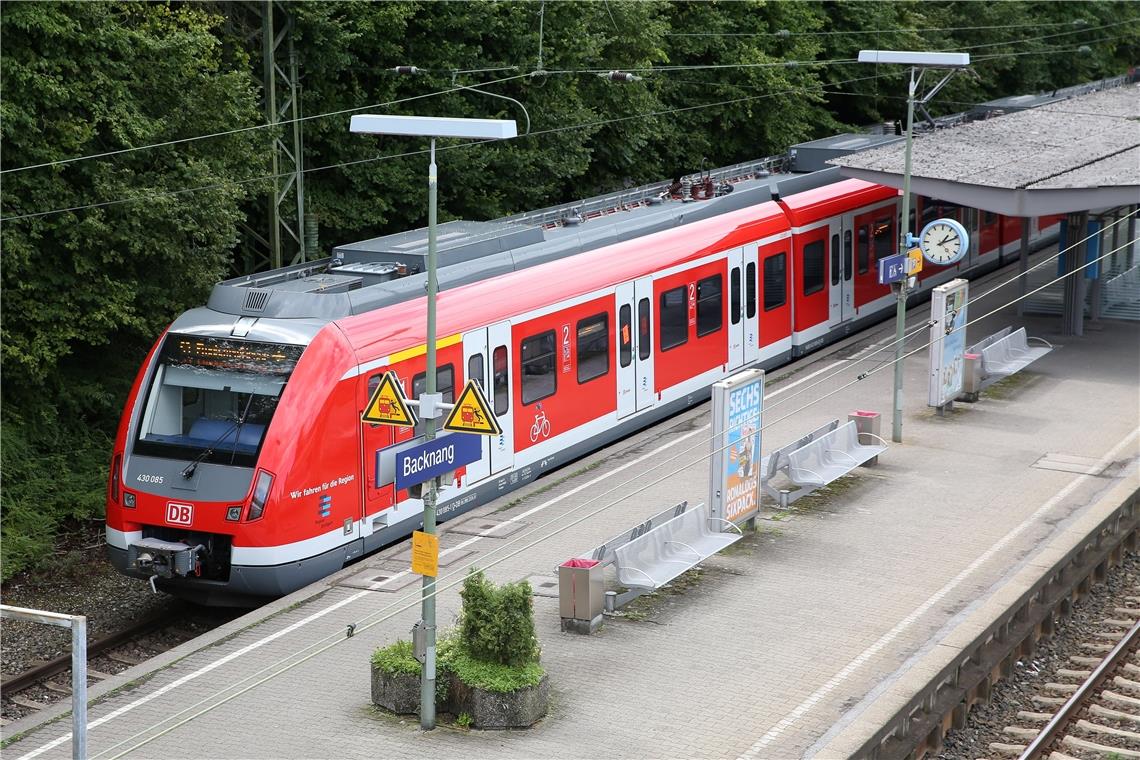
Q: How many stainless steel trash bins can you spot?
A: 3